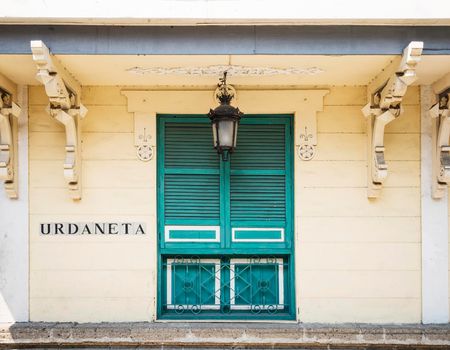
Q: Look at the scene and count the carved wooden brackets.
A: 4